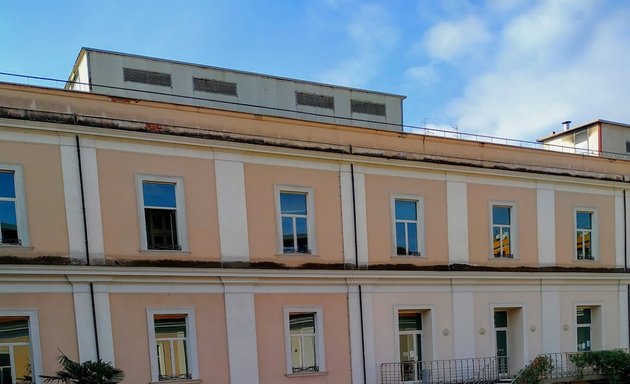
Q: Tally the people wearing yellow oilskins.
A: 0